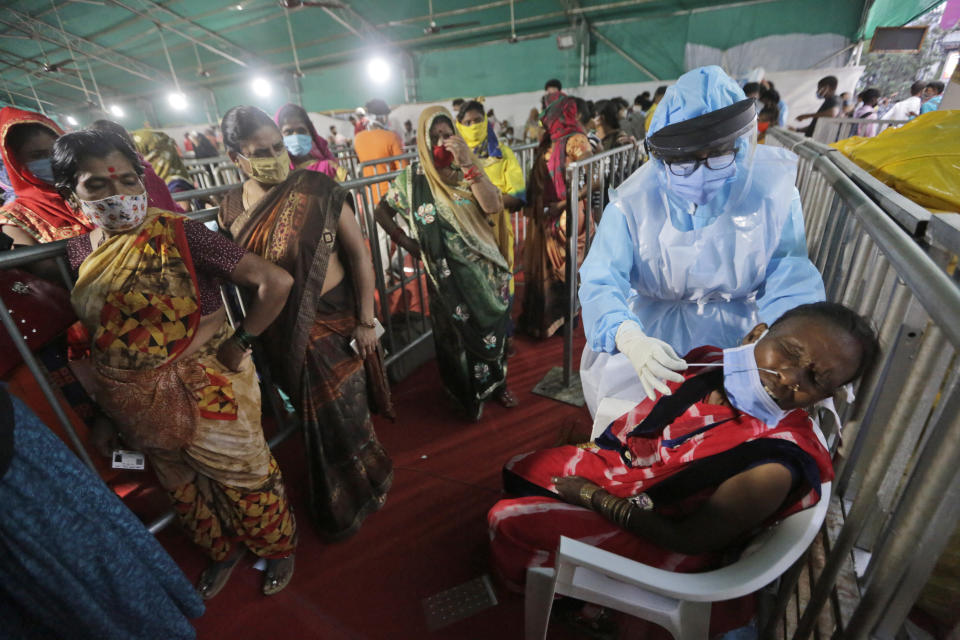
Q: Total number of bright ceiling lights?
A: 5